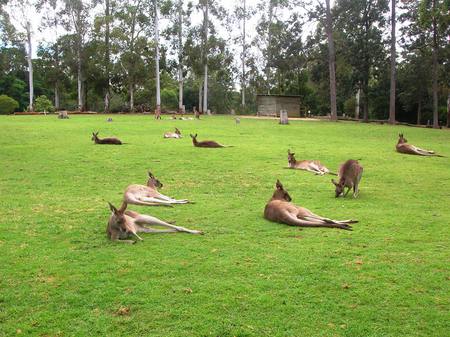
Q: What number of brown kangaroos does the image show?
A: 9